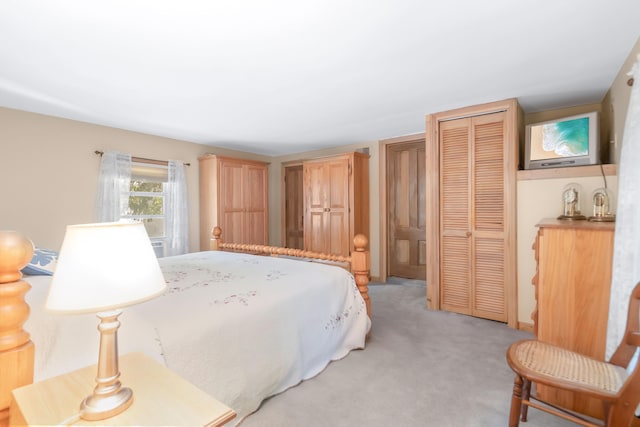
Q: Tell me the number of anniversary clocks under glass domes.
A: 2